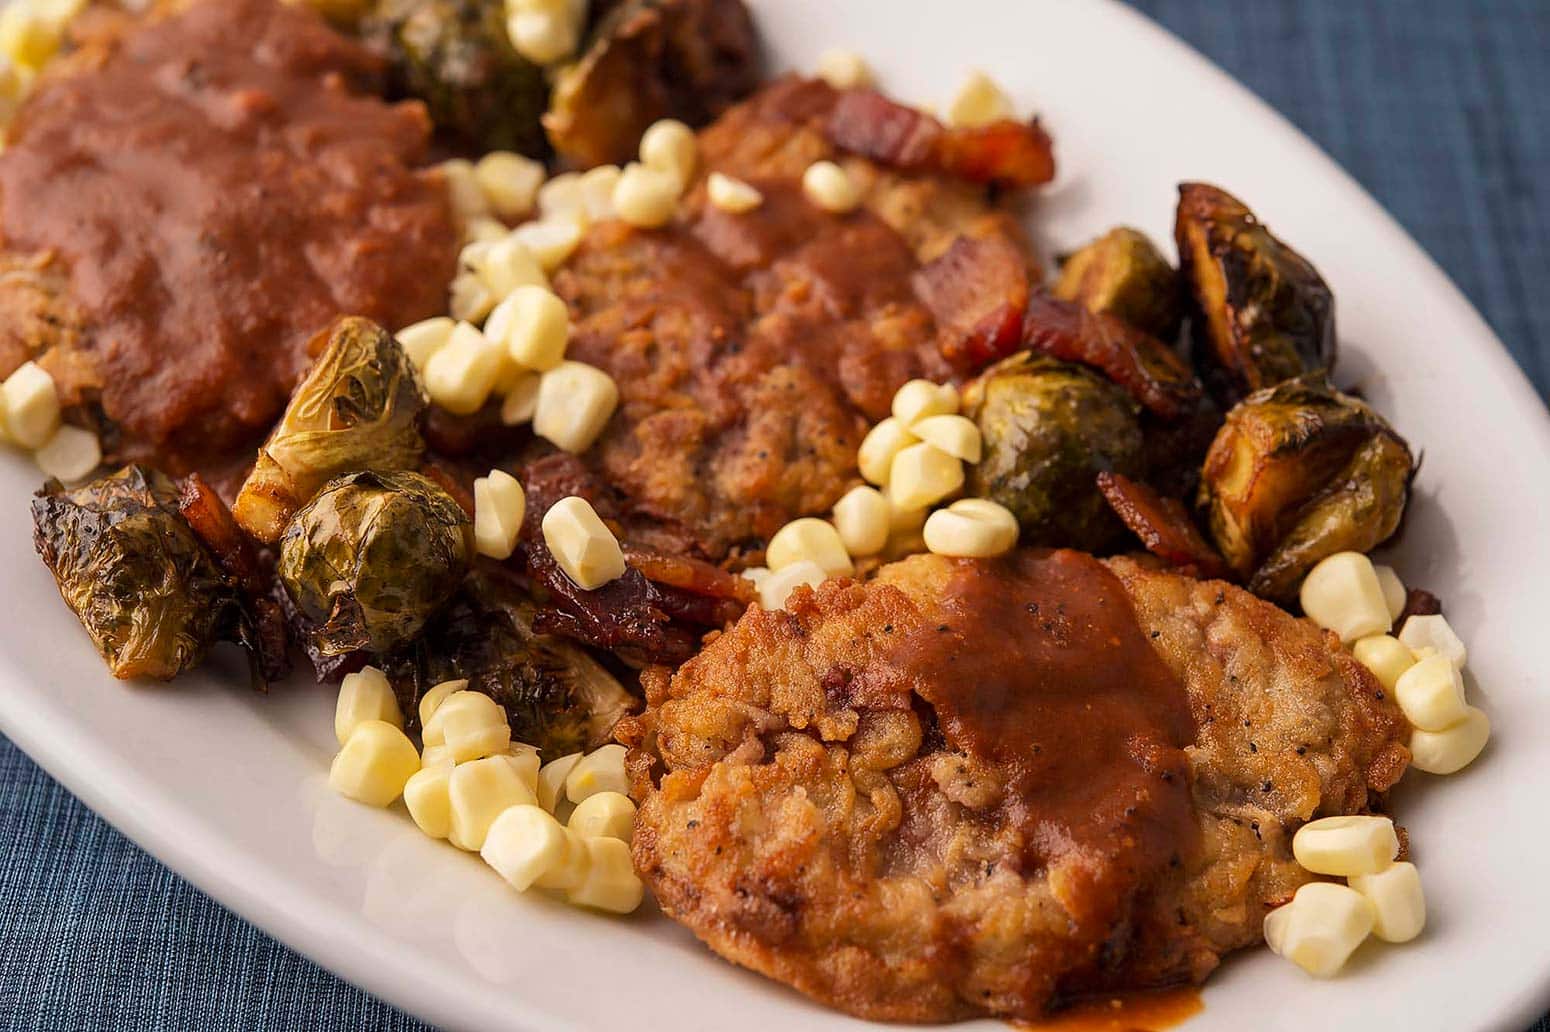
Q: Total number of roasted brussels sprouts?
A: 10